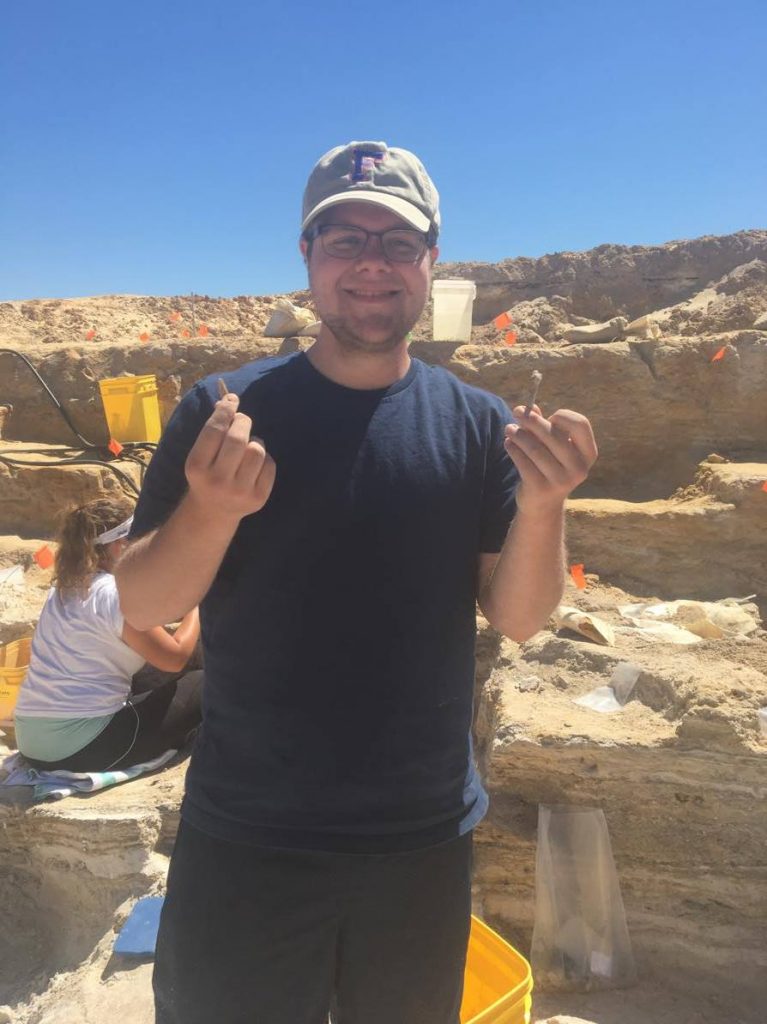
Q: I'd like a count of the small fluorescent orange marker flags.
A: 12